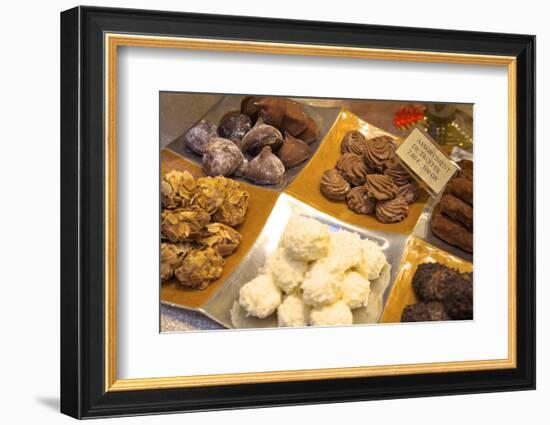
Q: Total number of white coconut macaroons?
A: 9